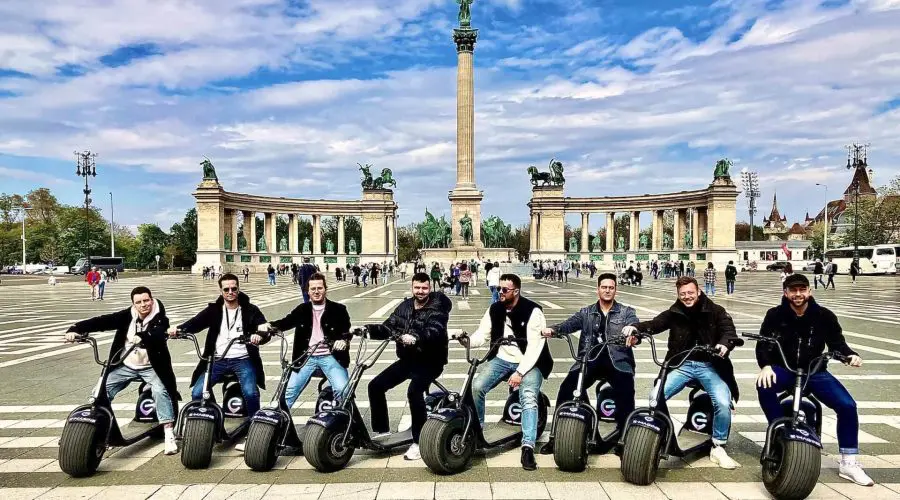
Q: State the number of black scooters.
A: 8